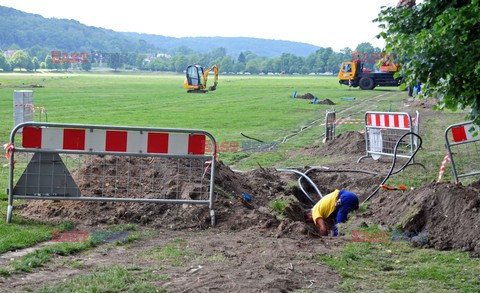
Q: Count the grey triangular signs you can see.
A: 1